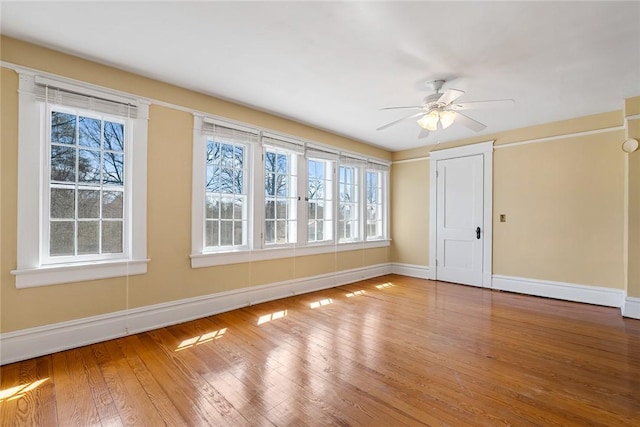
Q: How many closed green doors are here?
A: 0